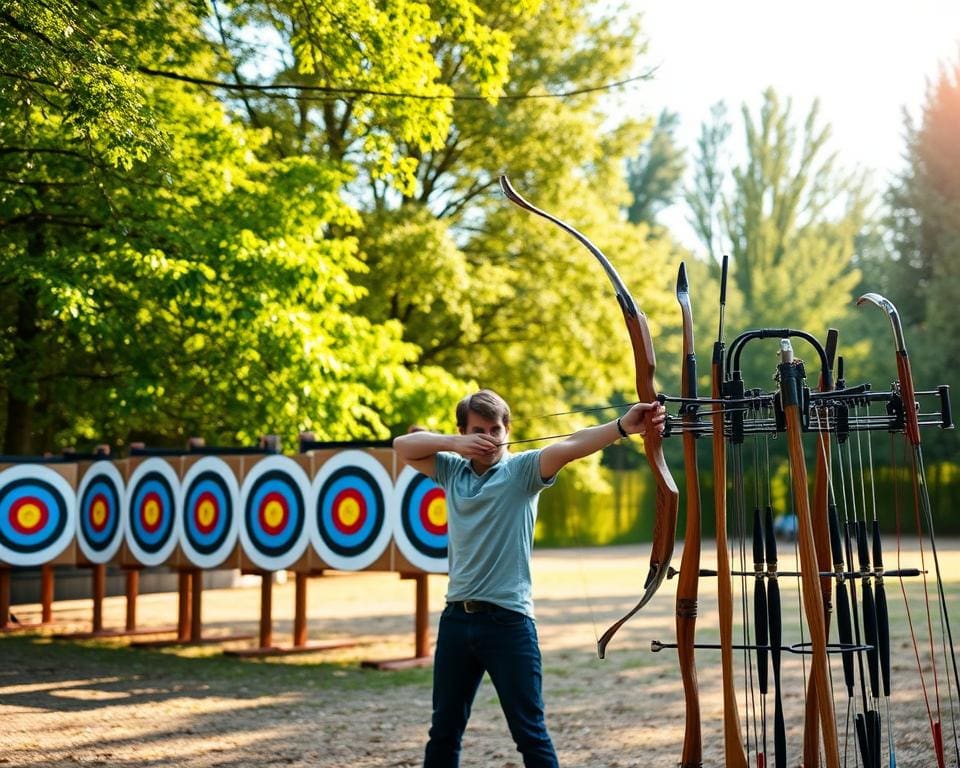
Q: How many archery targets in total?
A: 7